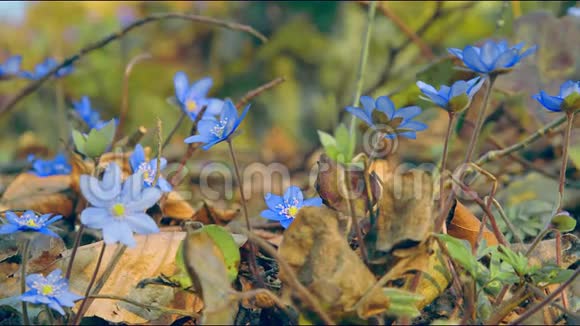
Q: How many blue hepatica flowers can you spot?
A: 15